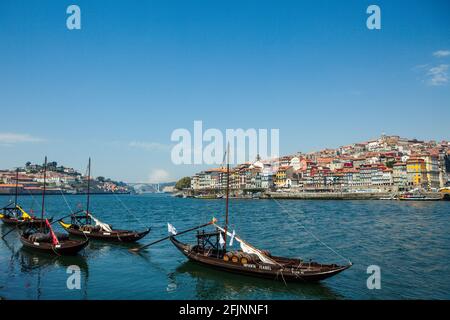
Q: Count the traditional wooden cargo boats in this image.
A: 4